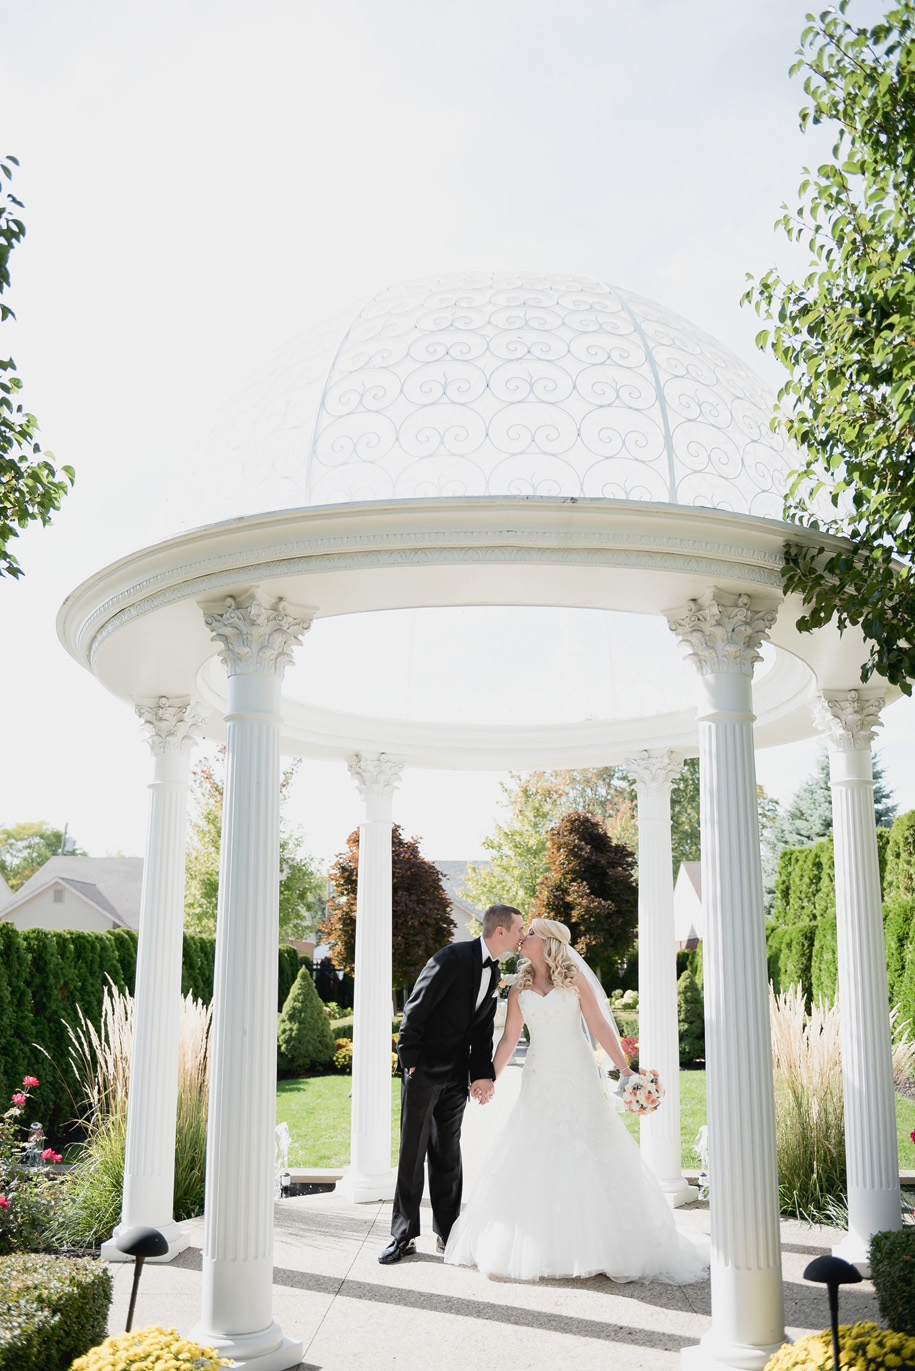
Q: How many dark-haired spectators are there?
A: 0